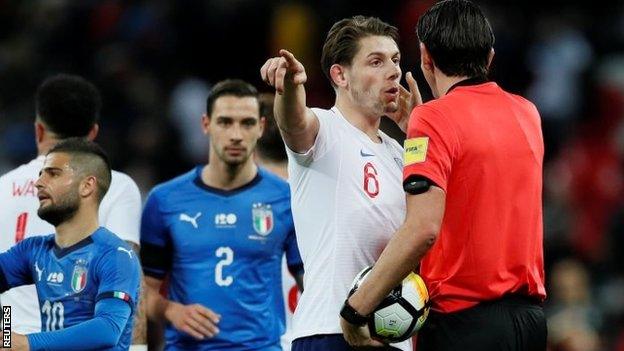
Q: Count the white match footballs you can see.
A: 1